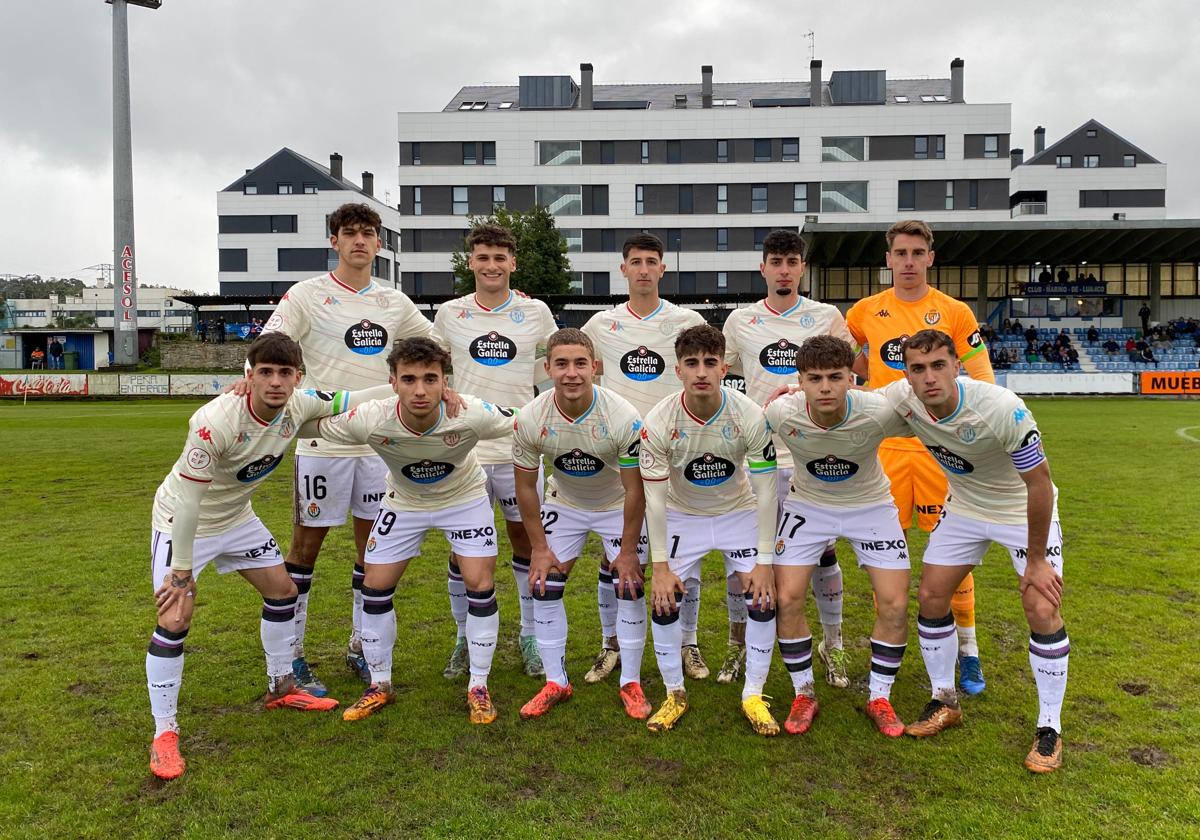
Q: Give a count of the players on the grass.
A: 11